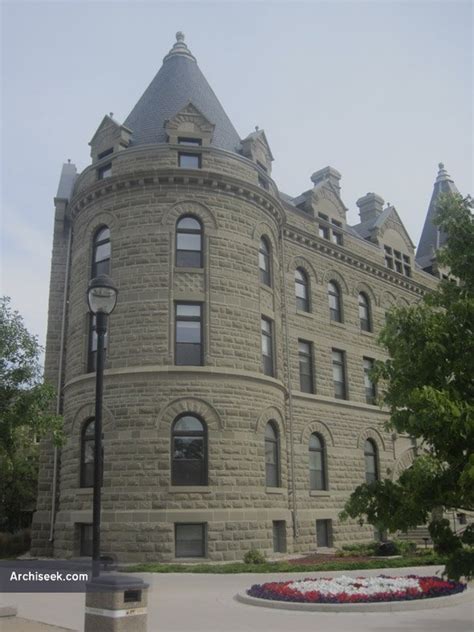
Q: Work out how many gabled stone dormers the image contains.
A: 5